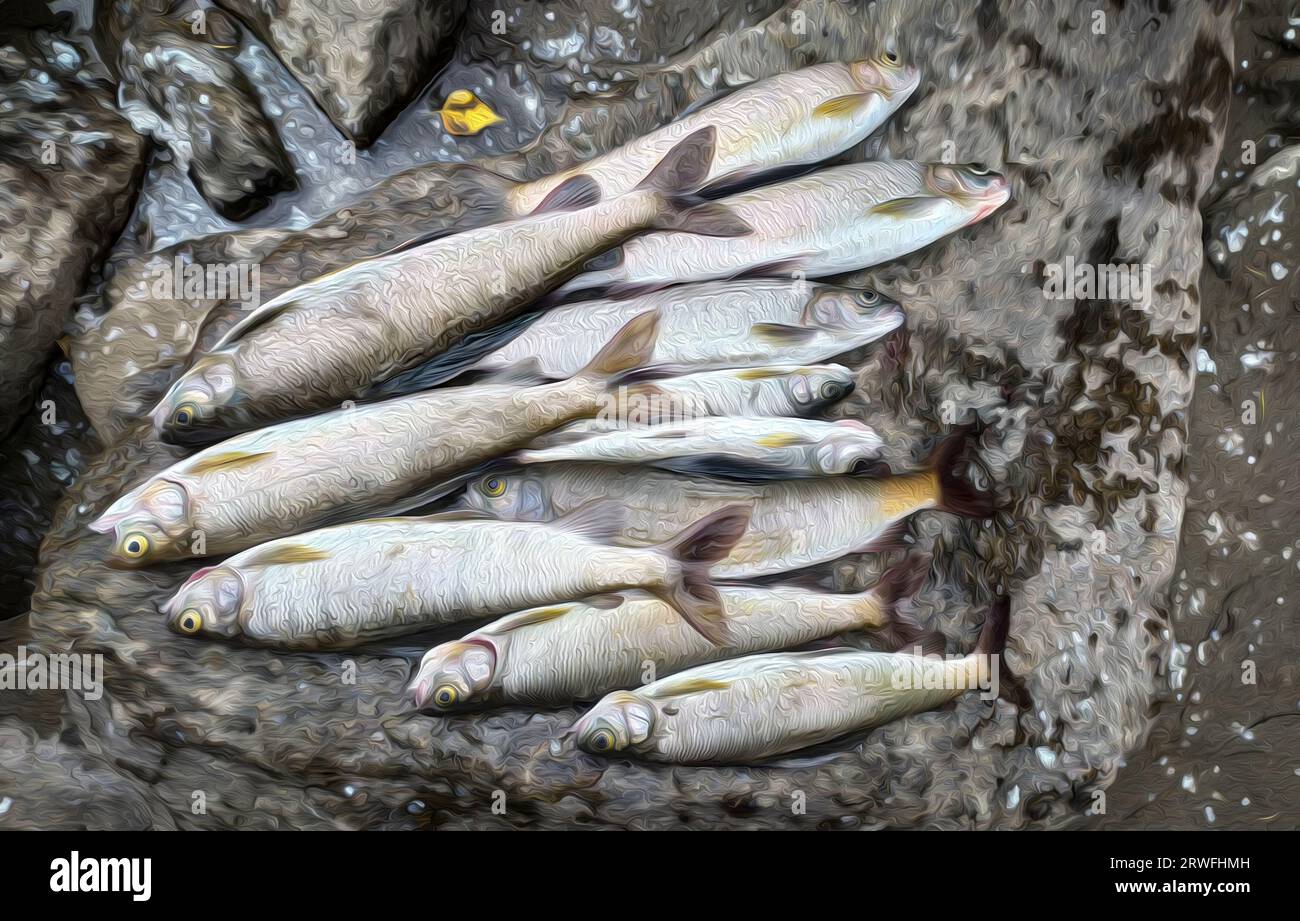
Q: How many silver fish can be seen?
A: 11